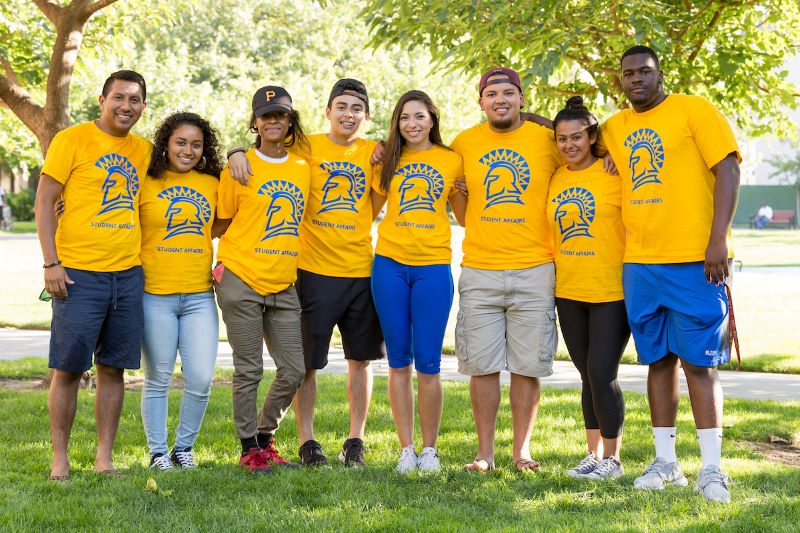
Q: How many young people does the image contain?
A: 8